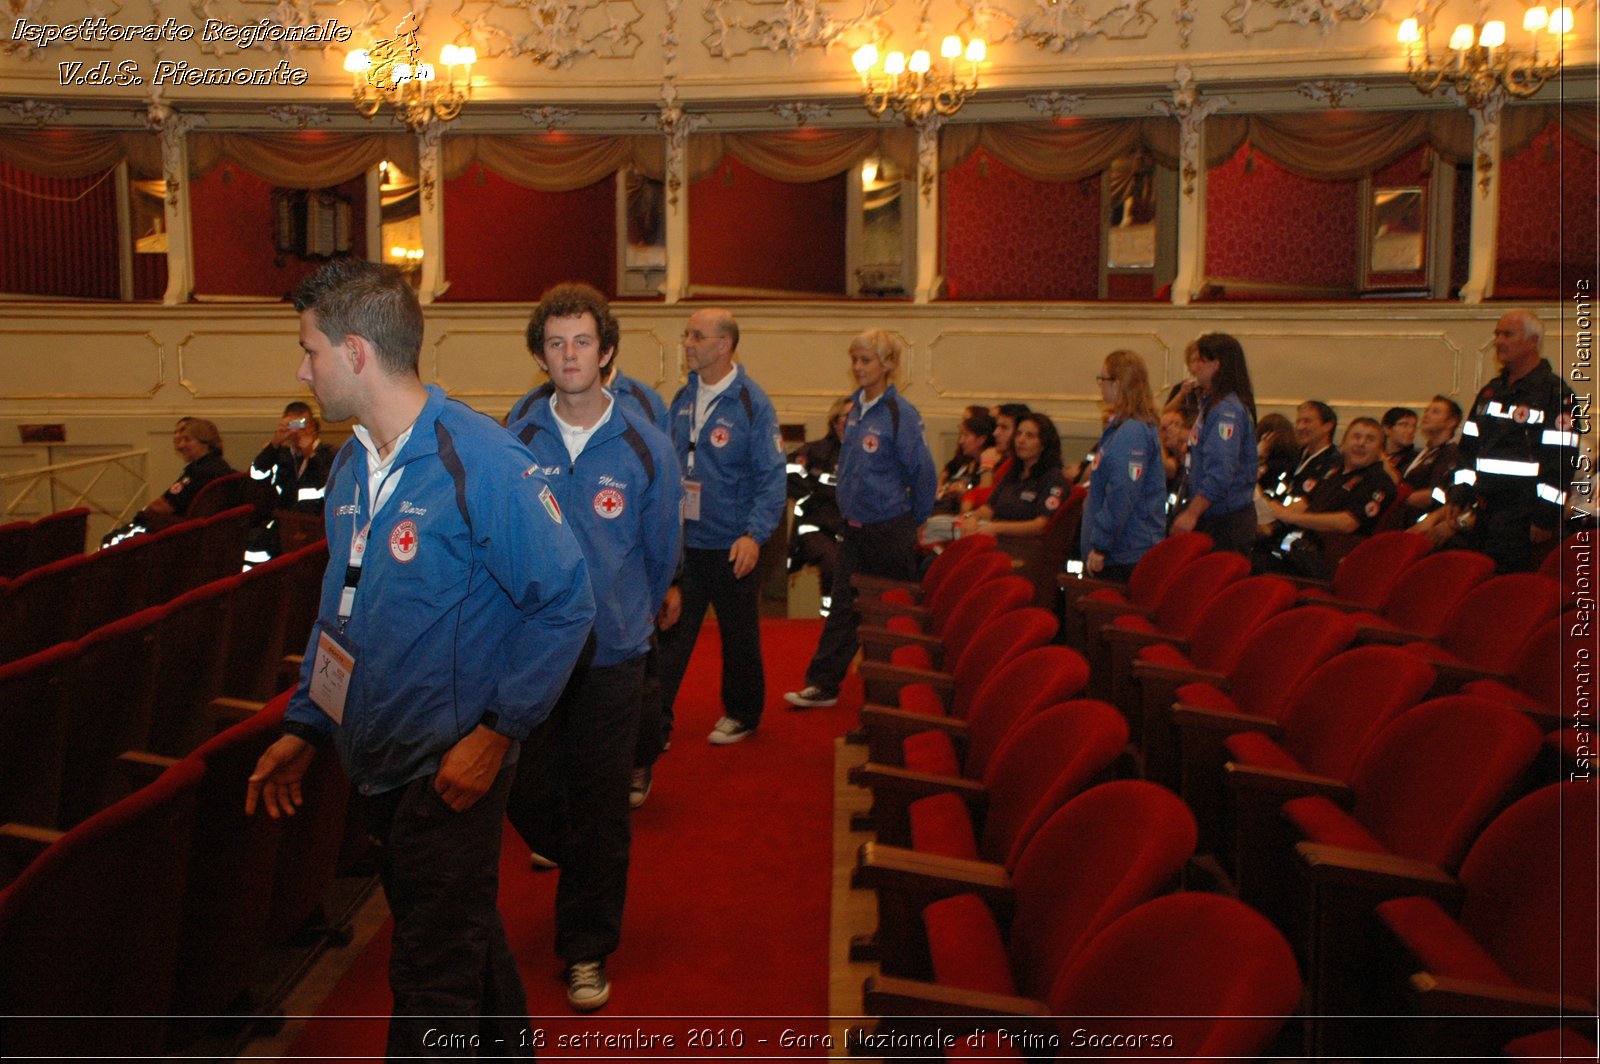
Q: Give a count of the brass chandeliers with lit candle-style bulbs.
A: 3